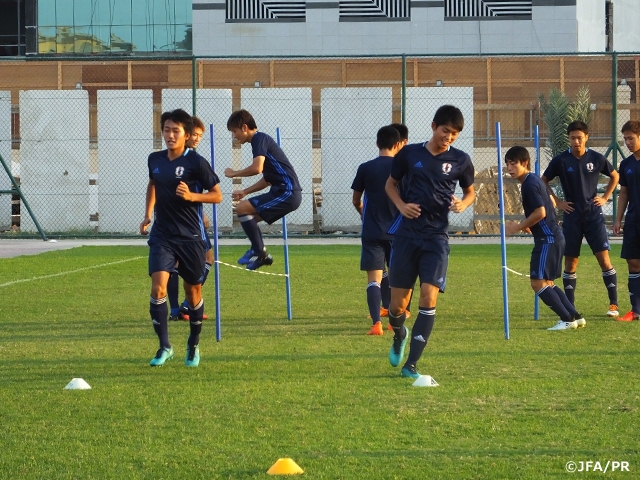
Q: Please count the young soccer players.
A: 9